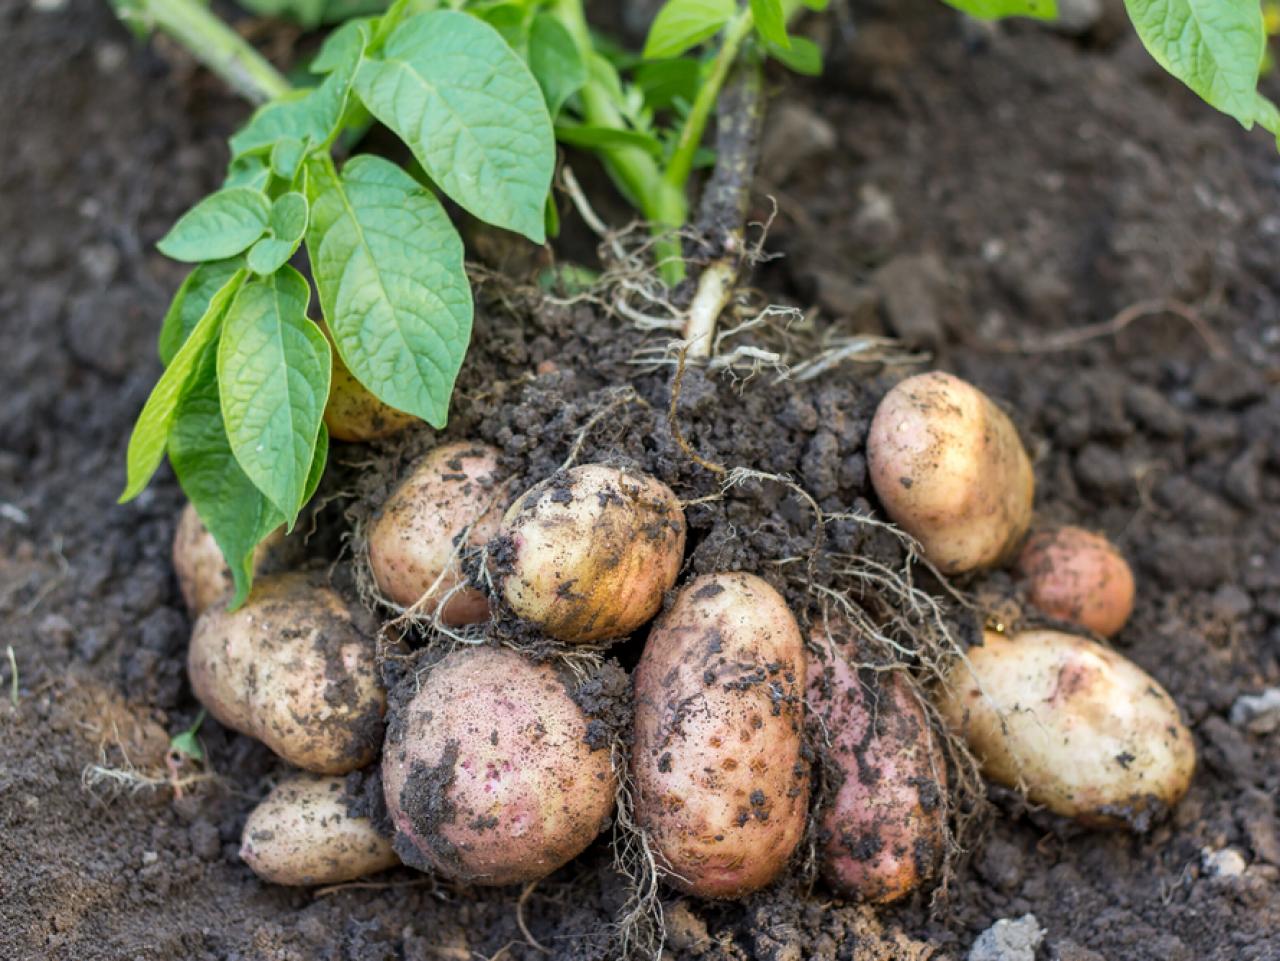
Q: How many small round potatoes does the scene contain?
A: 1